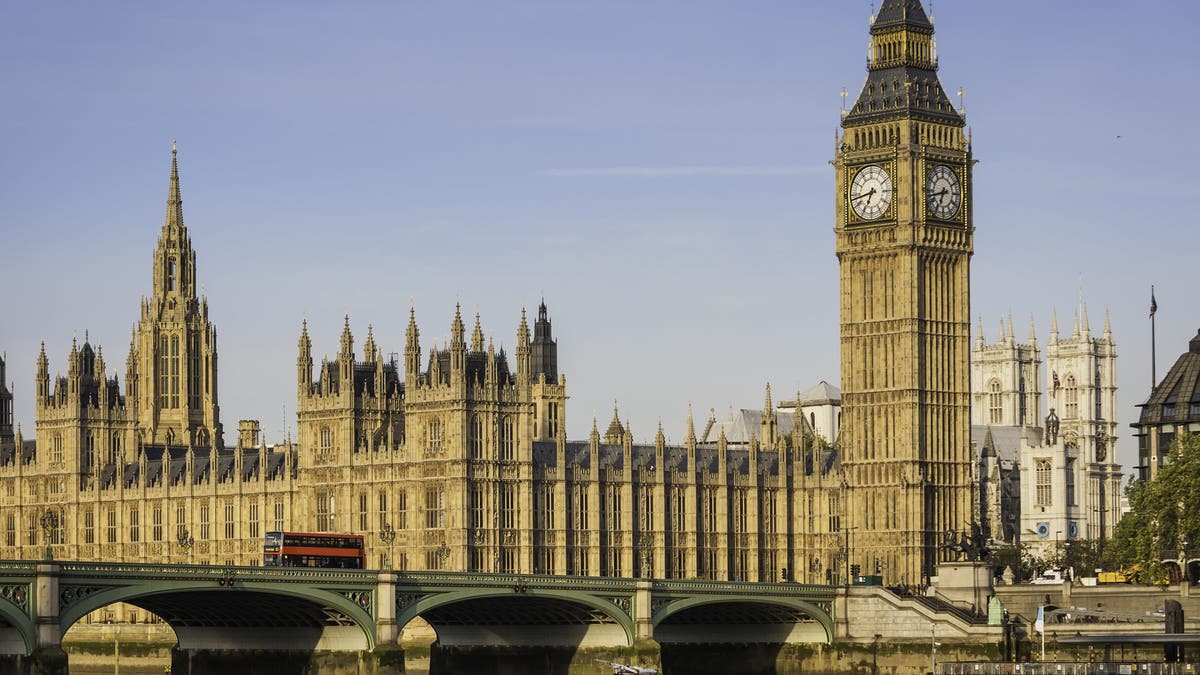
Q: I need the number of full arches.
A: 3